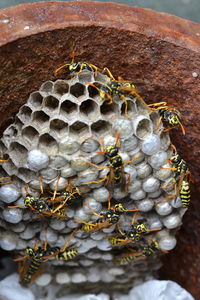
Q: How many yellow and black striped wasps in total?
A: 12